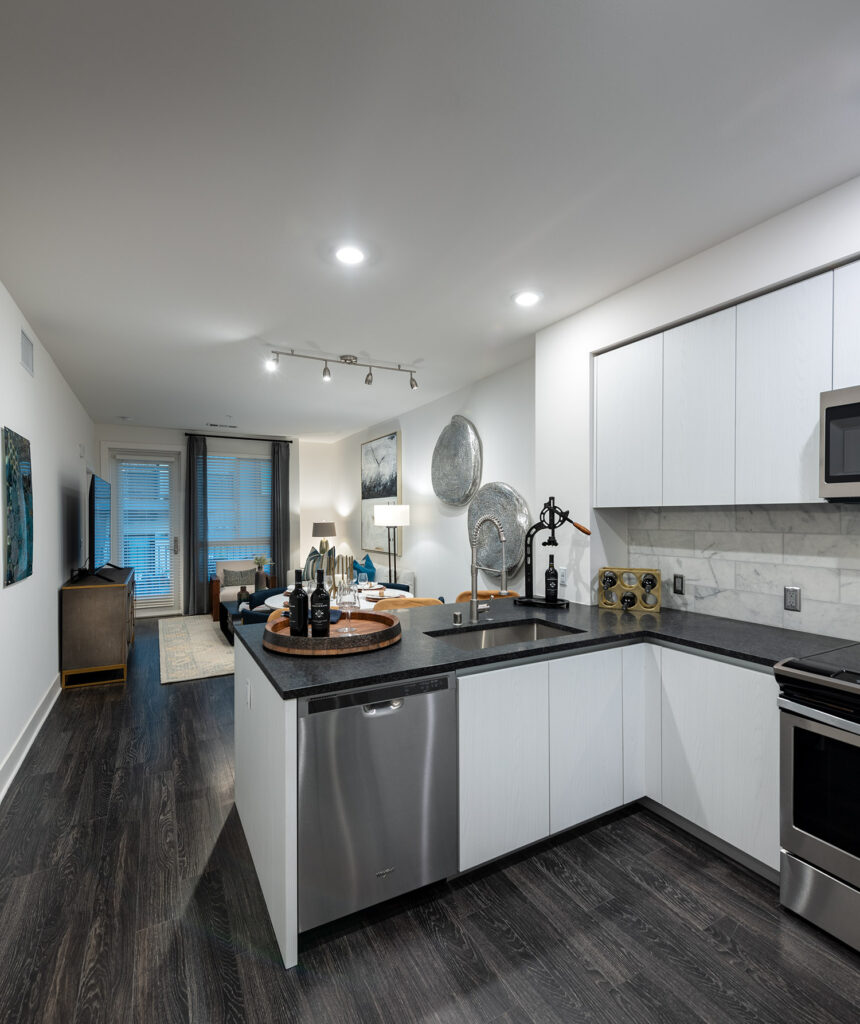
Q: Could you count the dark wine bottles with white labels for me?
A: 3